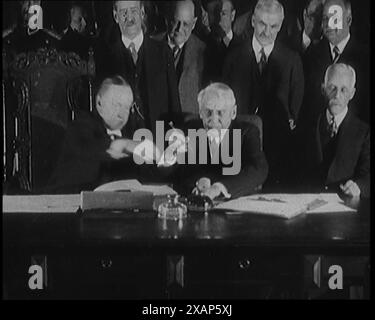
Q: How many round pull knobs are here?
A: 2